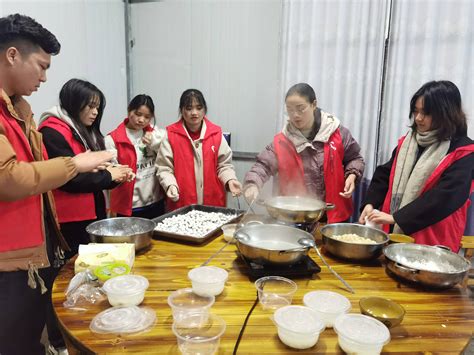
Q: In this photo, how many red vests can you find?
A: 6